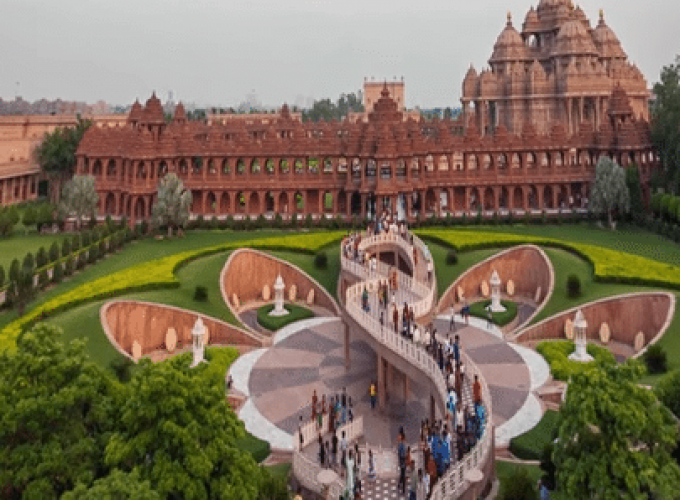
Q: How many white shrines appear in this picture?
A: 4